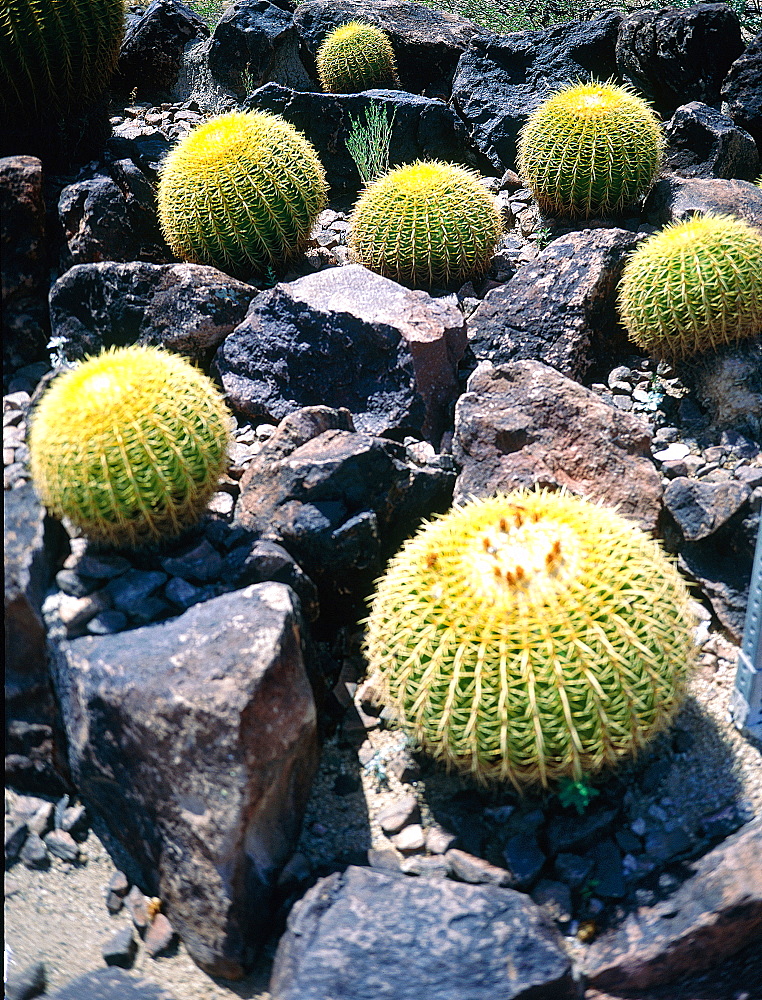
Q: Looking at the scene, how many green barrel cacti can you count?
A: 8